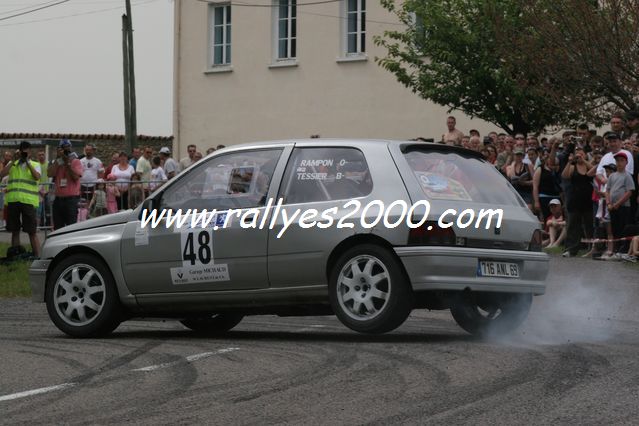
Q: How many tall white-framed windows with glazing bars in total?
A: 3